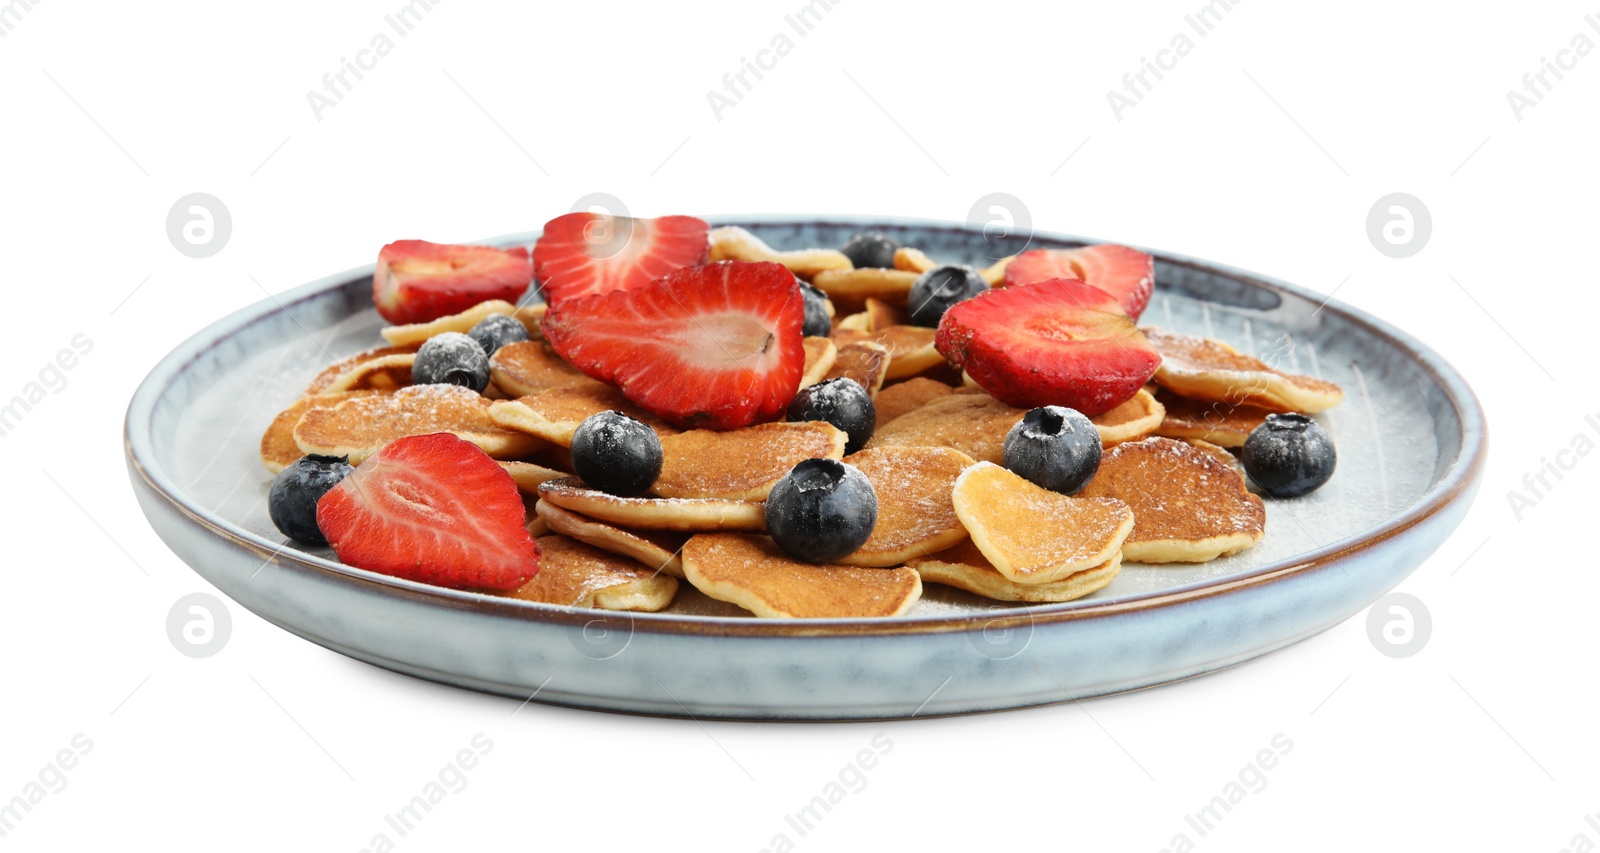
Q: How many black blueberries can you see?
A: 11